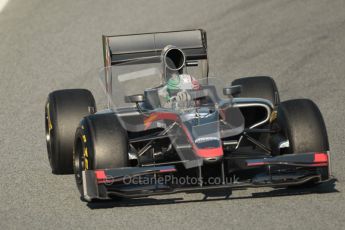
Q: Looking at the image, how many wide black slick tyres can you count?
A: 4